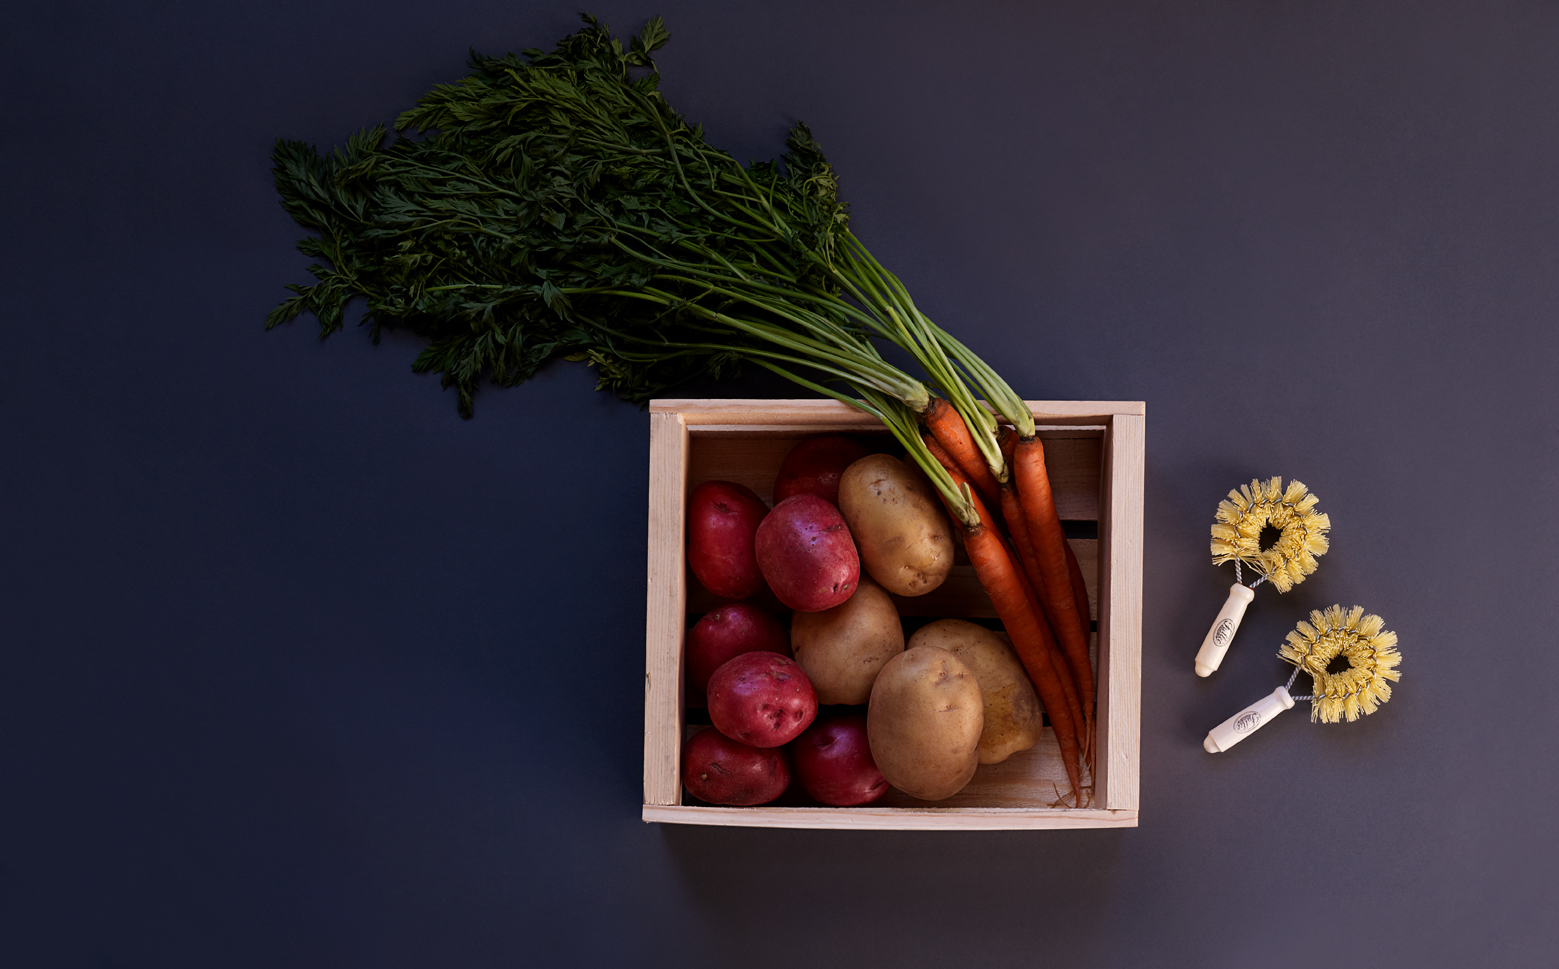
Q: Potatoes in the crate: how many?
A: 11